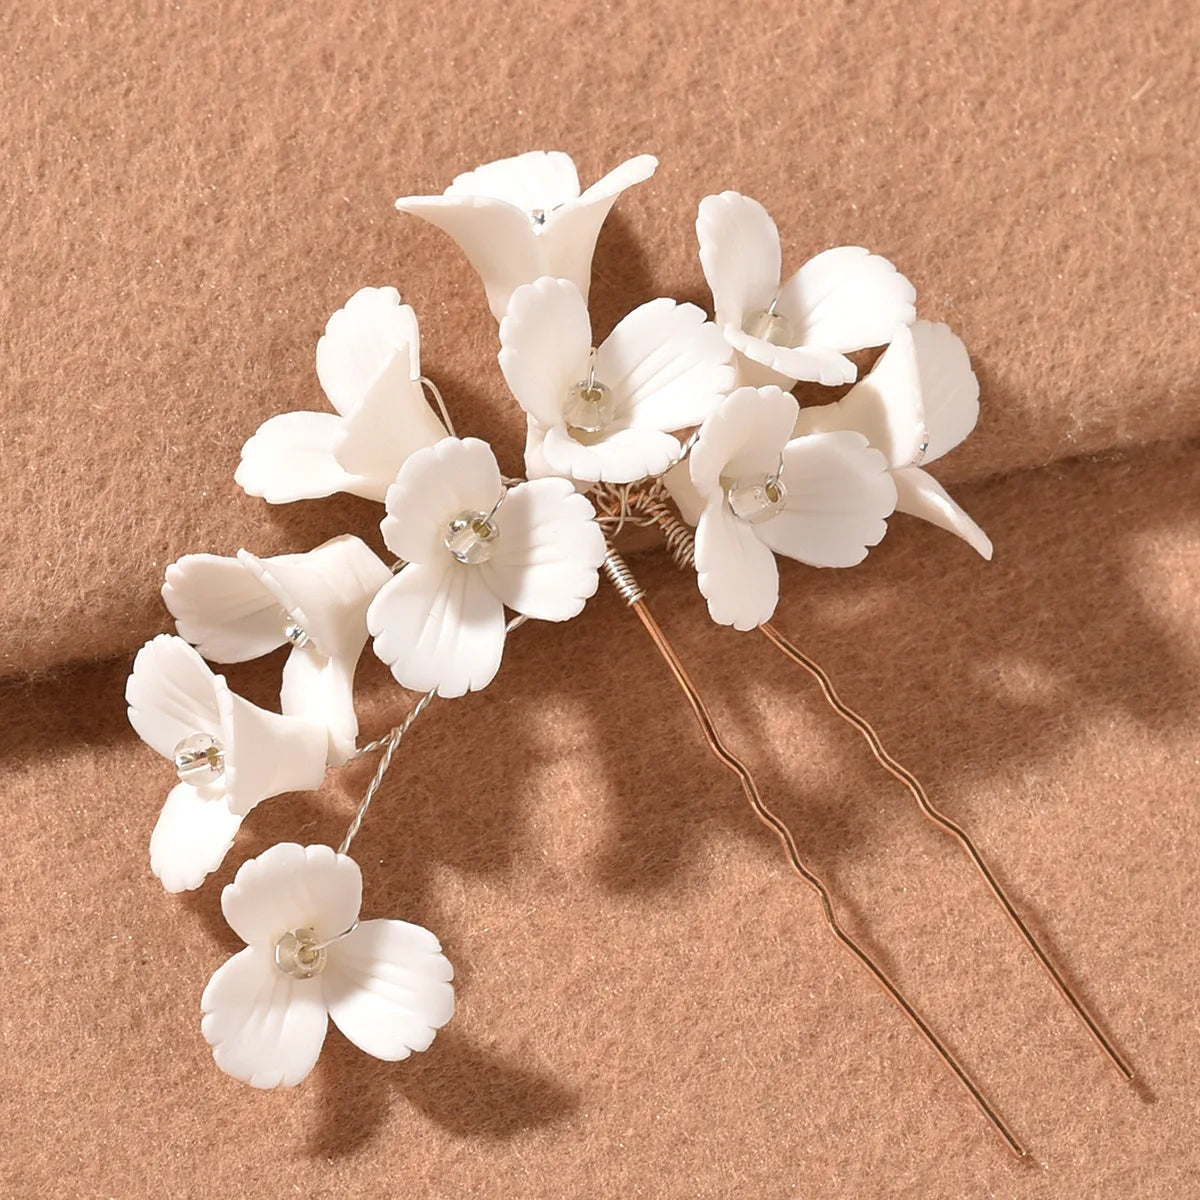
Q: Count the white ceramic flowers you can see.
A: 10